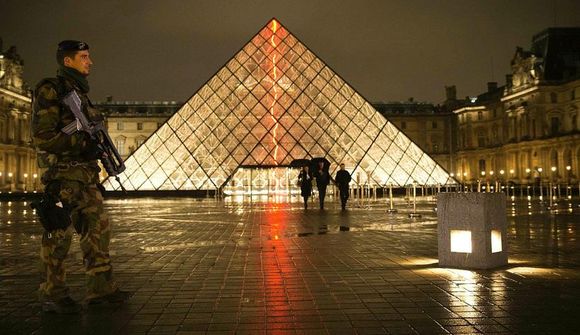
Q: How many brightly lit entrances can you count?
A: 1